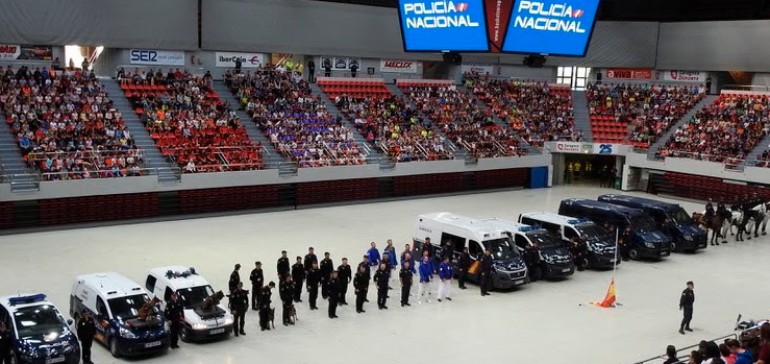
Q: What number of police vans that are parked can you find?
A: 8